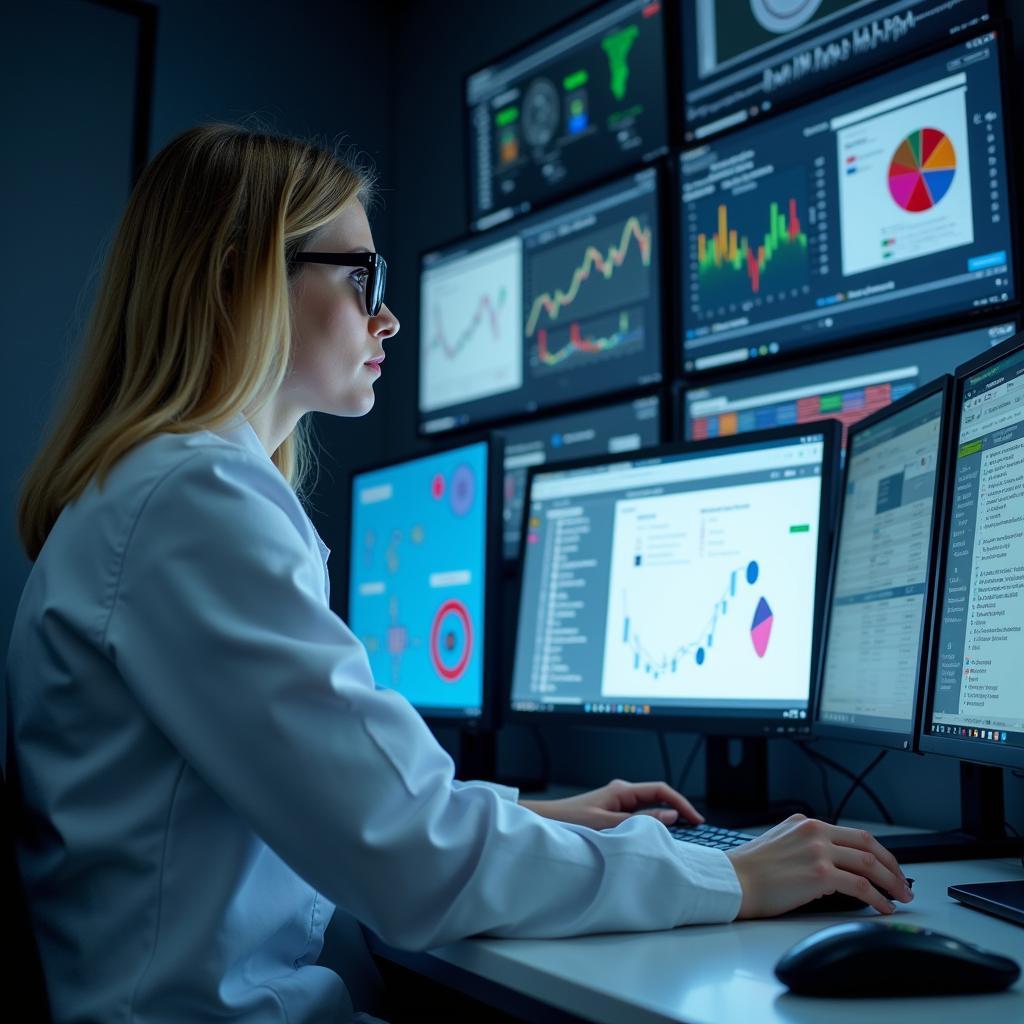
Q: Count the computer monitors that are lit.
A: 10